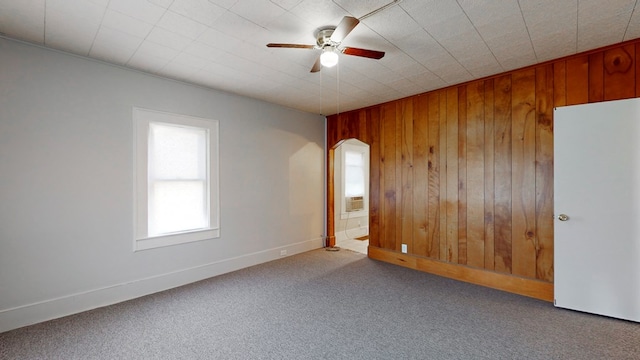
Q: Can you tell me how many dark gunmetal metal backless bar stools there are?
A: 0